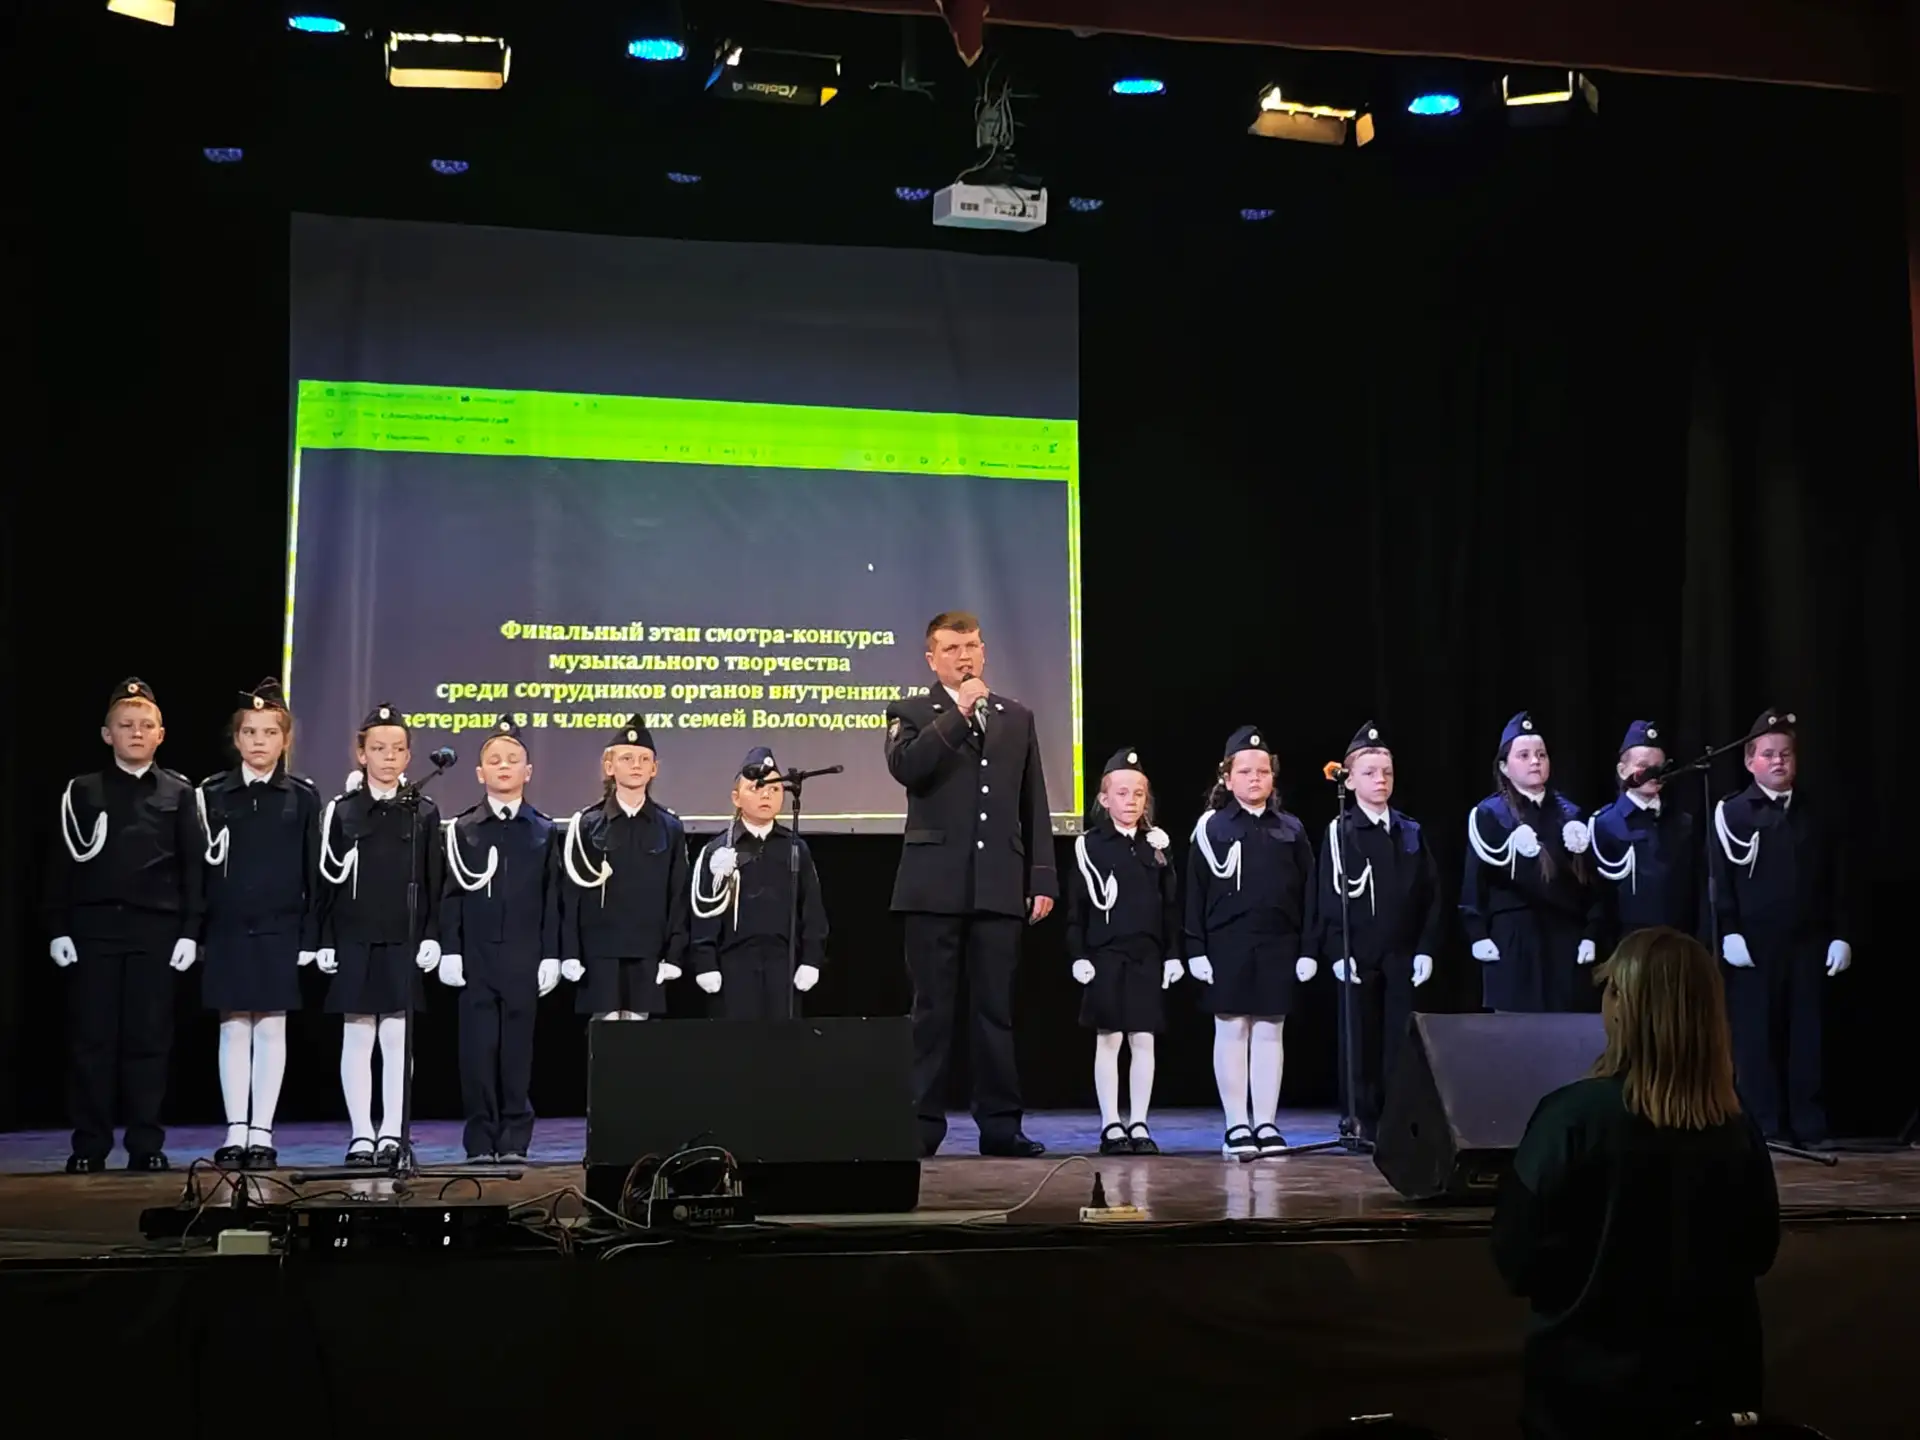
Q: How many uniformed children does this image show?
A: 12